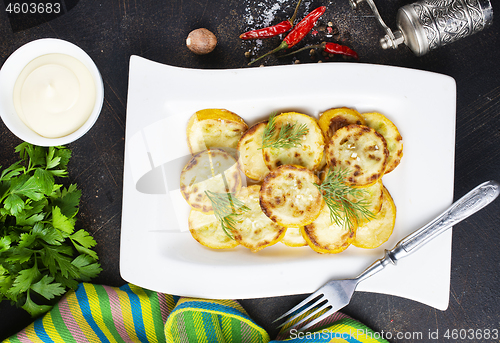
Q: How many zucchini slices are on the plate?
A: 14